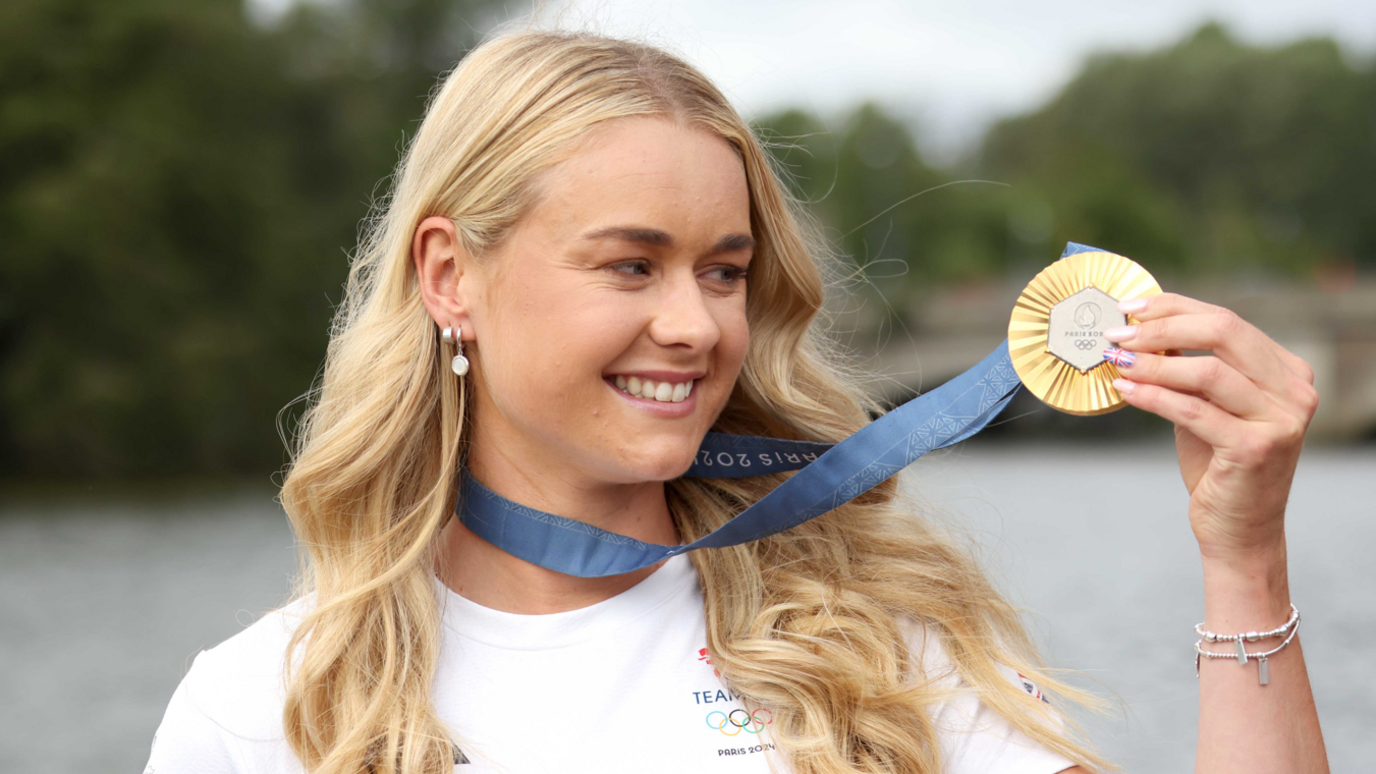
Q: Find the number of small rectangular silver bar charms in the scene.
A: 2